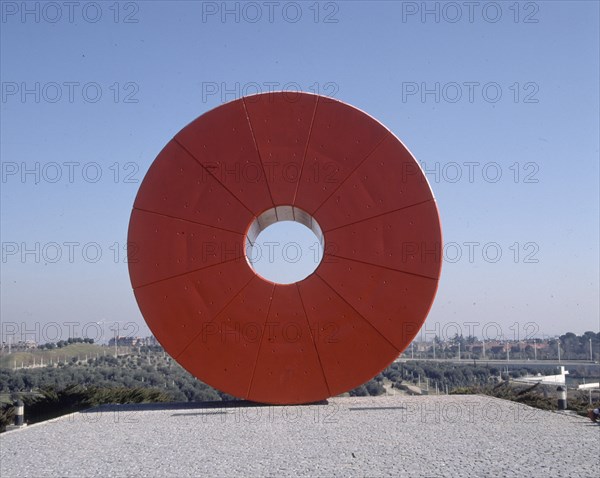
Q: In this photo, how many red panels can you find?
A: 12